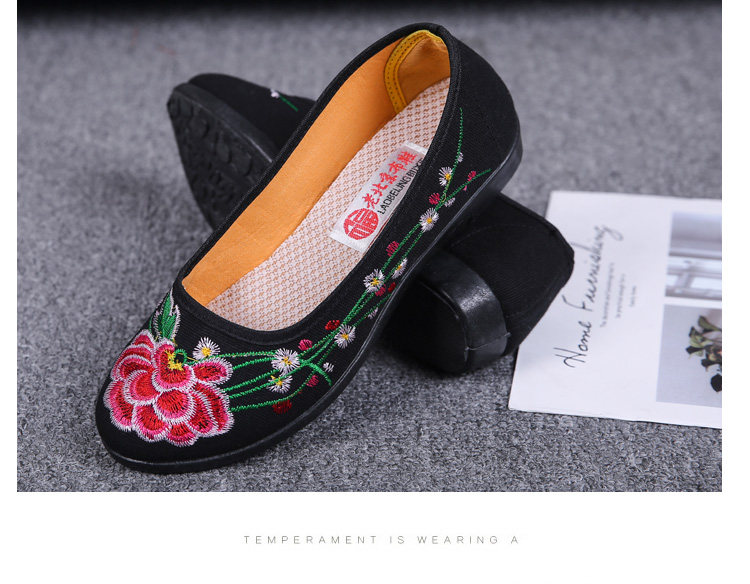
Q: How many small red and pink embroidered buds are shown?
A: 9